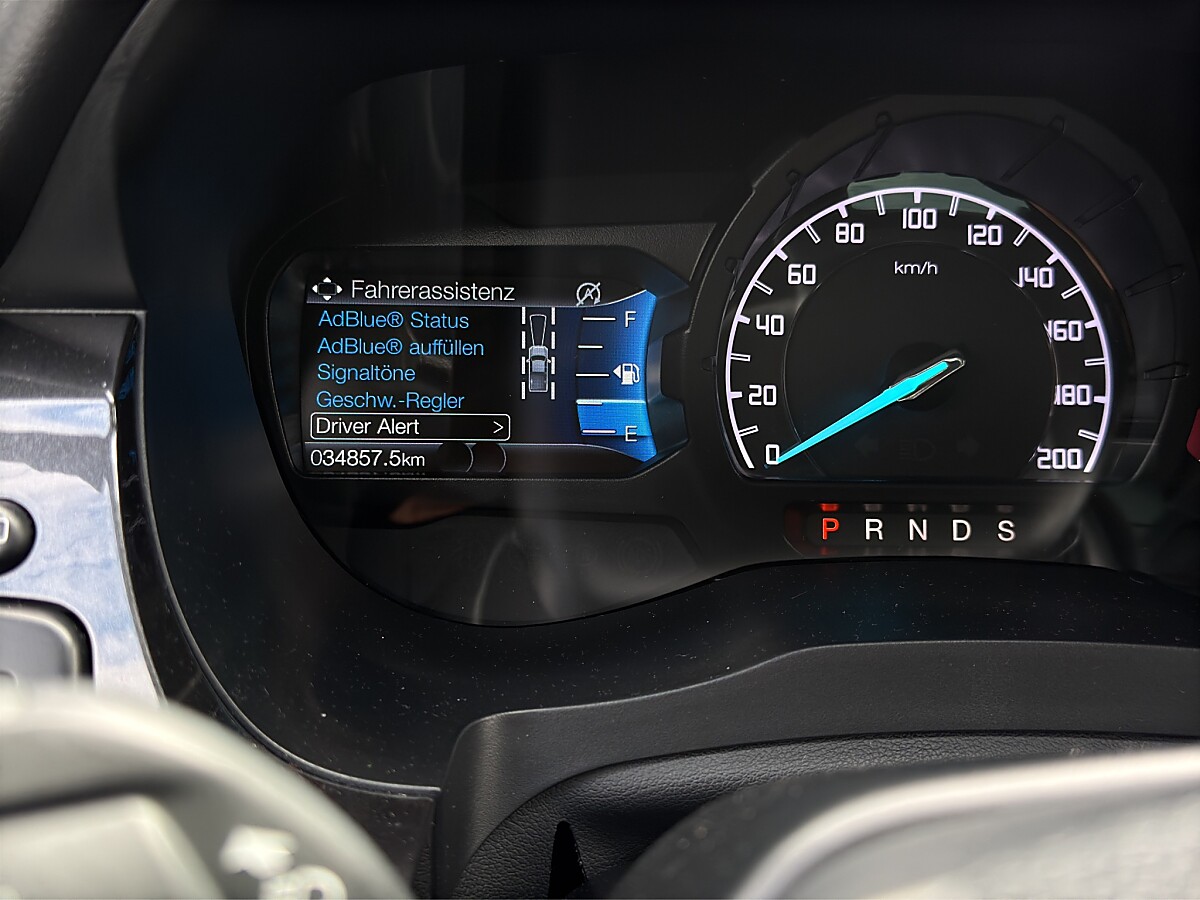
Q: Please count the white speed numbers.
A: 11